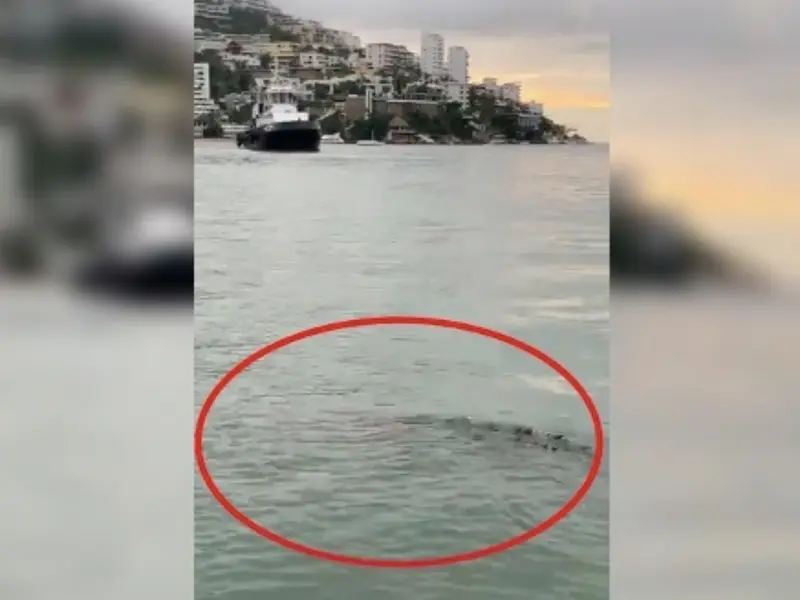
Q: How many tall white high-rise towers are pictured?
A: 2